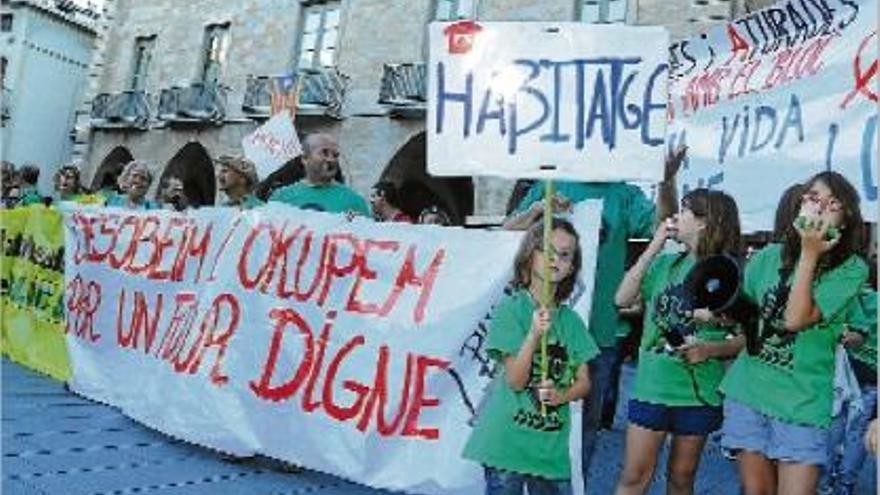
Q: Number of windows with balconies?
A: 4